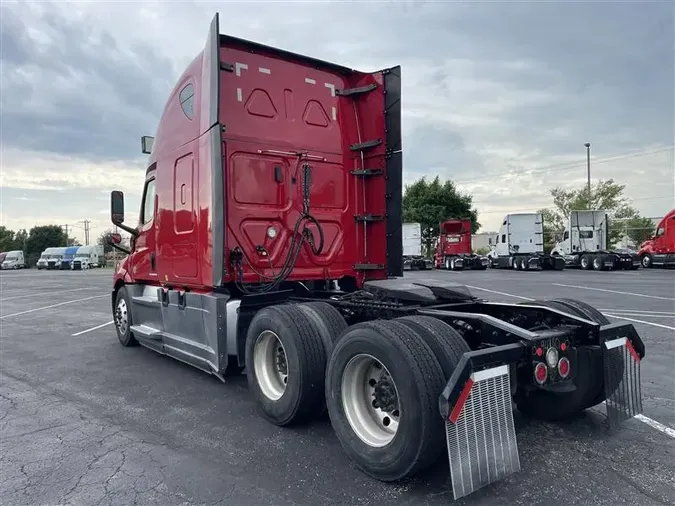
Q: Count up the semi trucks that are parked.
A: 12